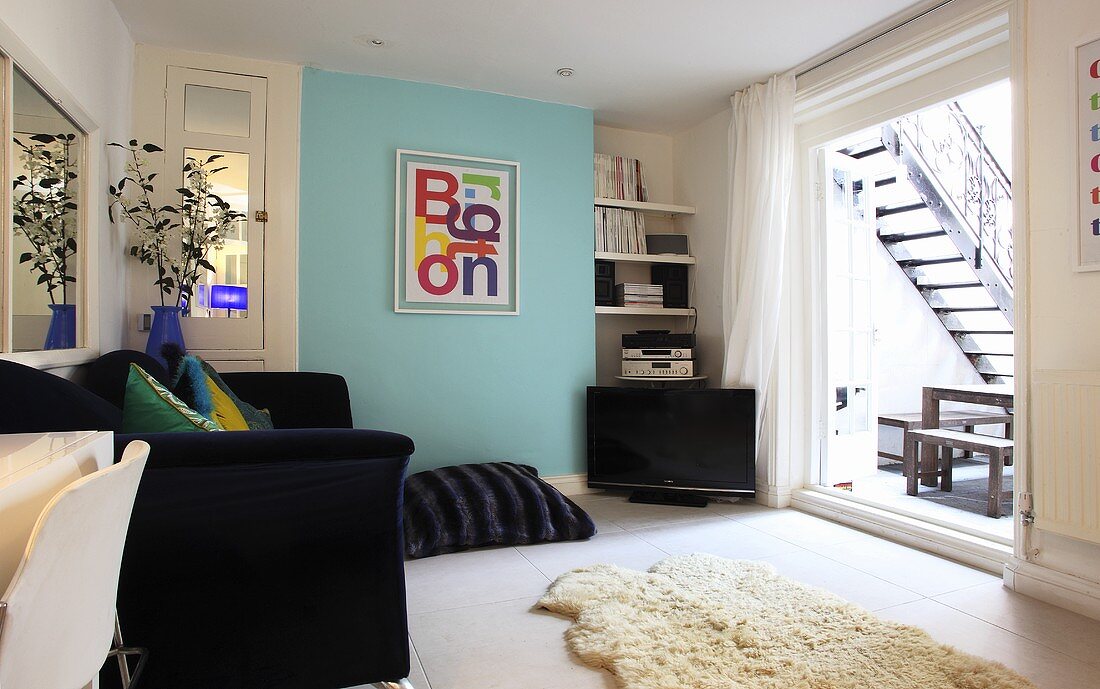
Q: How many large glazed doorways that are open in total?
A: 1